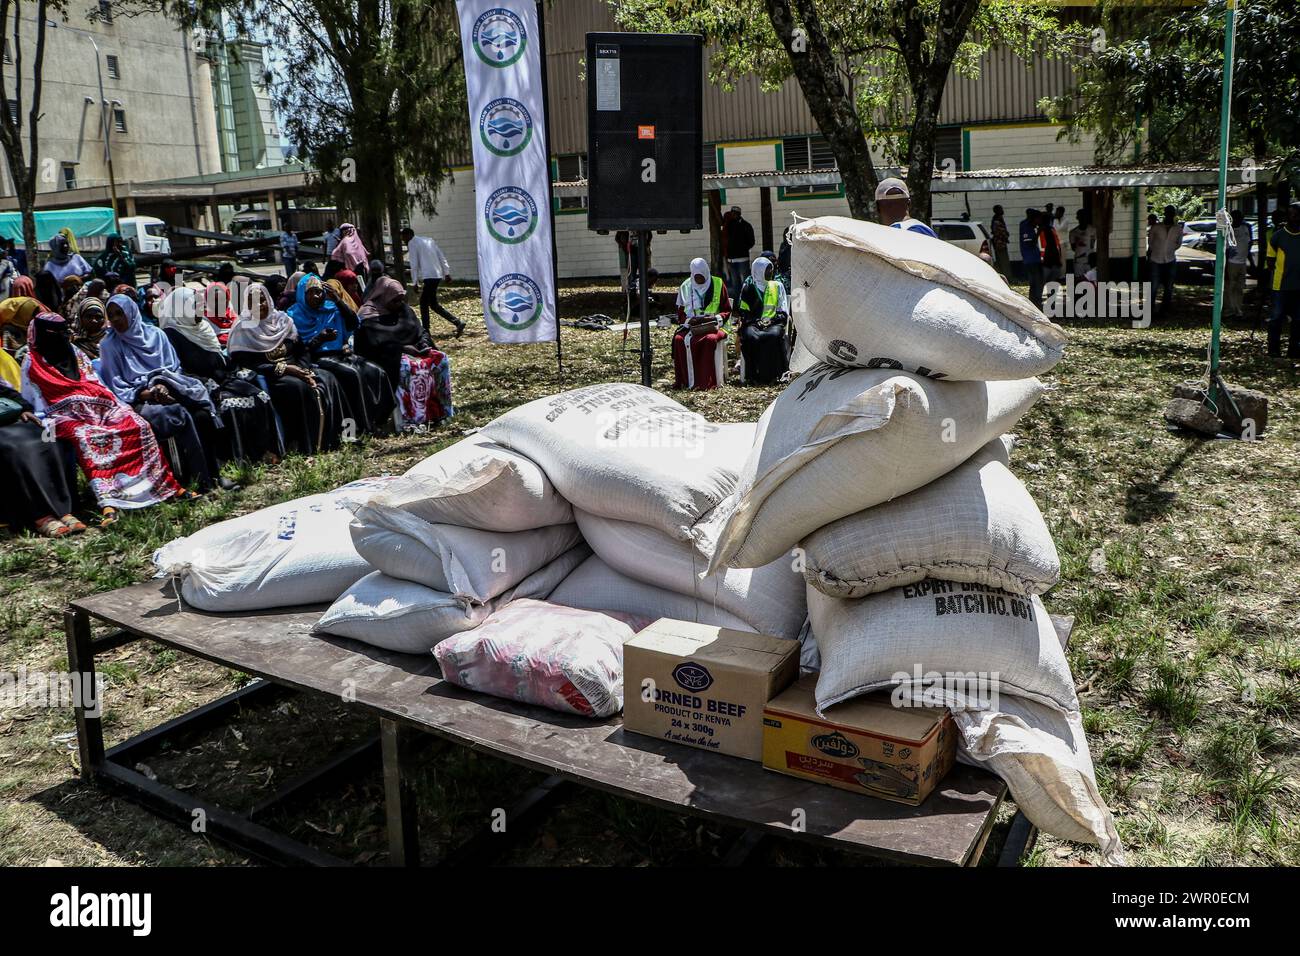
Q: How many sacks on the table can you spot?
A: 12